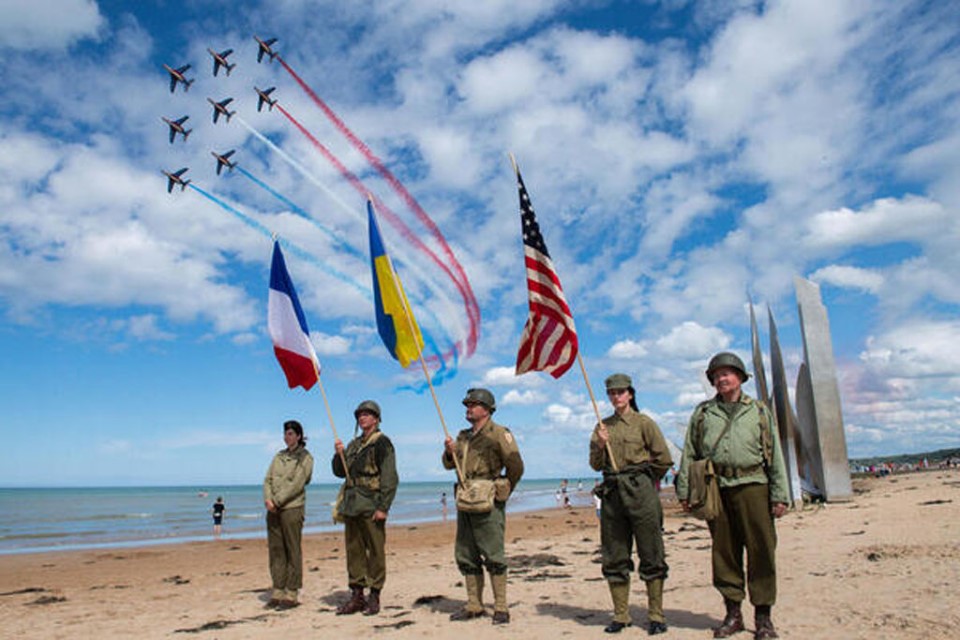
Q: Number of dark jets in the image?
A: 8